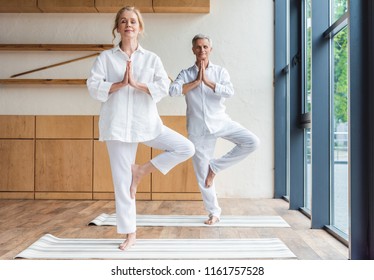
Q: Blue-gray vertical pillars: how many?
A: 4